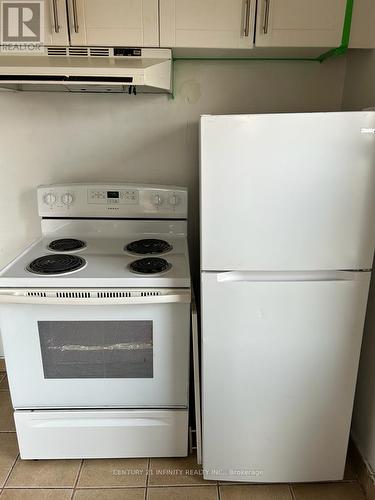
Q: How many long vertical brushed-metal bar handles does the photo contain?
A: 4